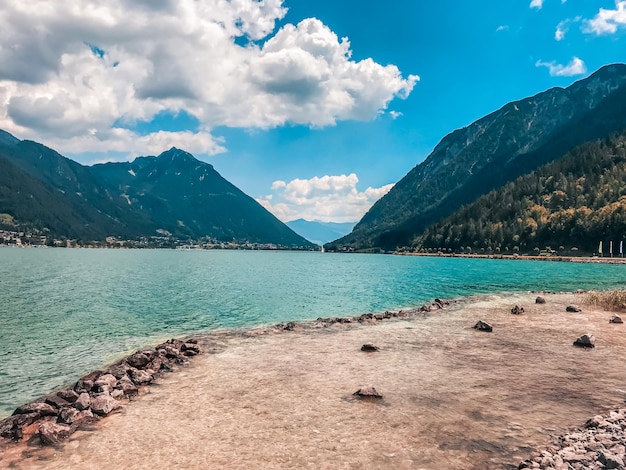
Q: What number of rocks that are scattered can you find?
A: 8